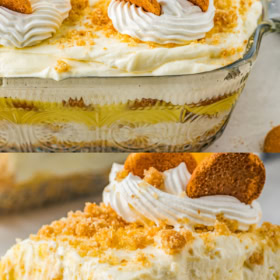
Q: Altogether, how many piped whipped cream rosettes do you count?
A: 3